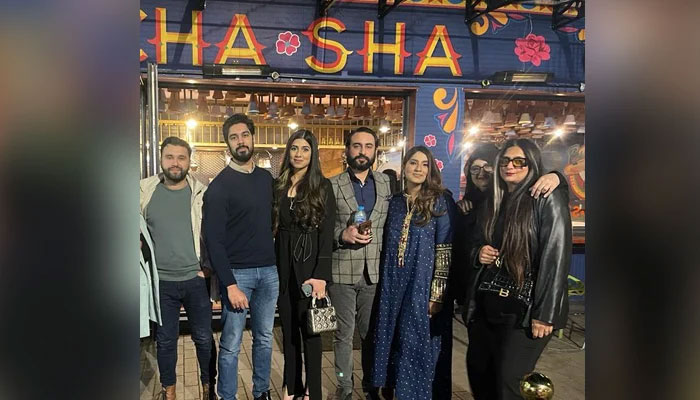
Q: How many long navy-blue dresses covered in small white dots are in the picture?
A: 1